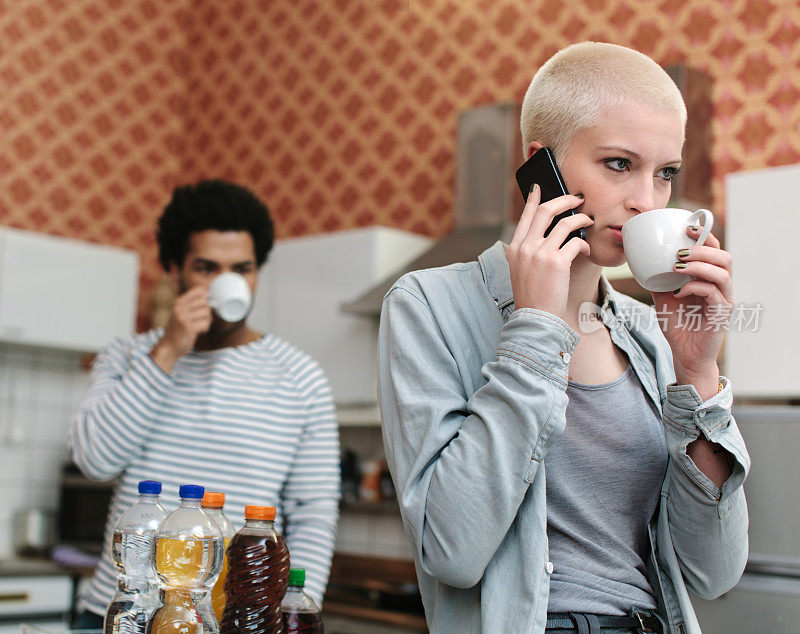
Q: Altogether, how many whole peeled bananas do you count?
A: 0